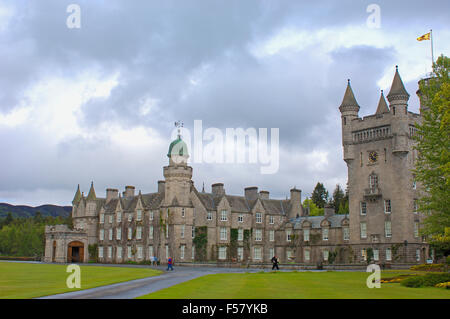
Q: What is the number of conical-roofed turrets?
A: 5